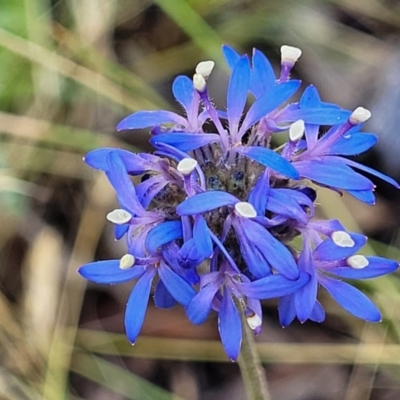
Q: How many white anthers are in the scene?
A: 12